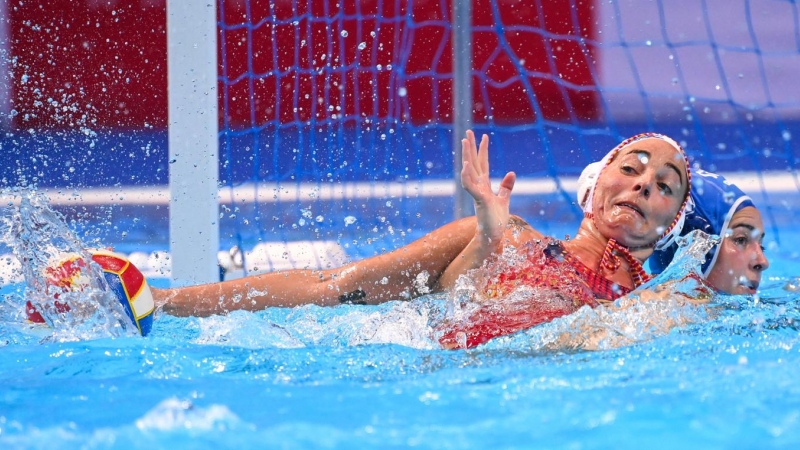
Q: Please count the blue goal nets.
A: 1